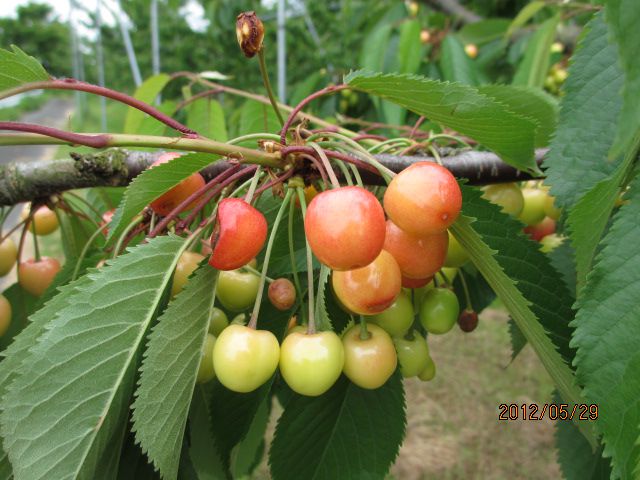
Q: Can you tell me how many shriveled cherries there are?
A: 3